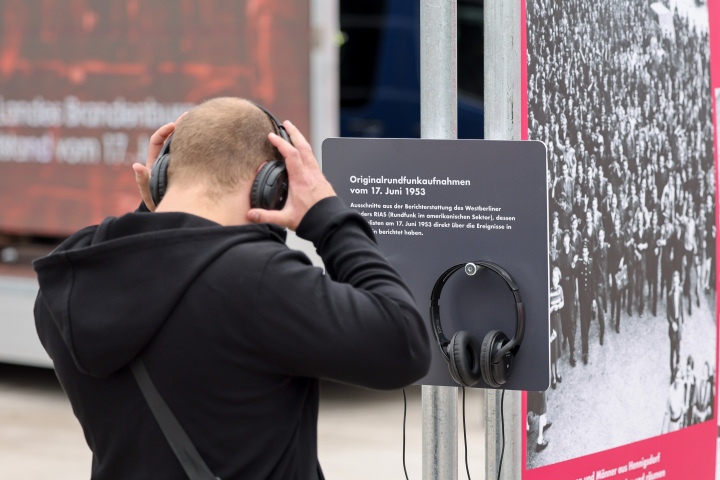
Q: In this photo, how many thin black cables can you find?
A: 3